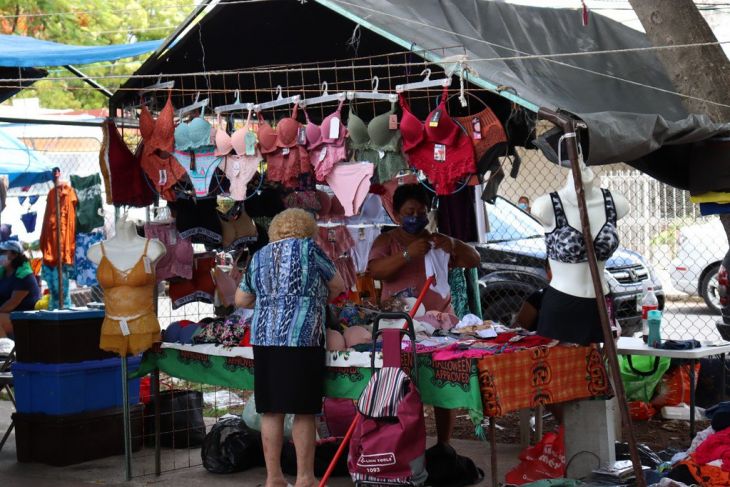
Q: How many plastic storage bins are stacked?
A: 3